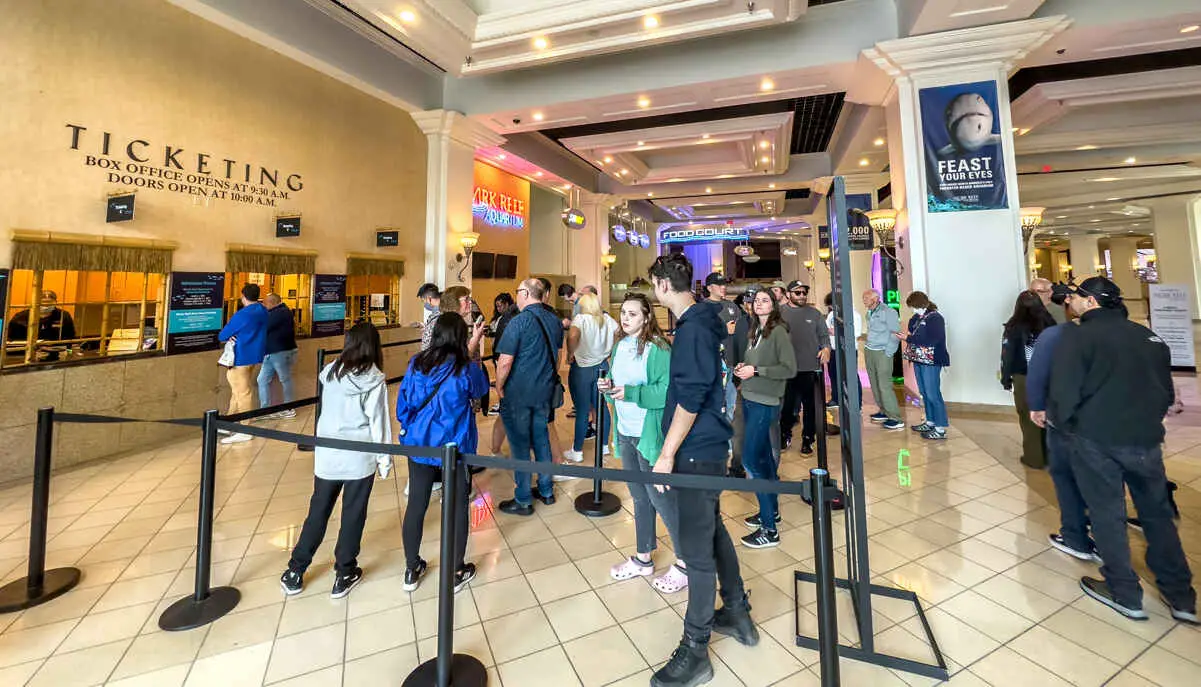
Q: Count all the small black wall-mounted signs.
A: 3